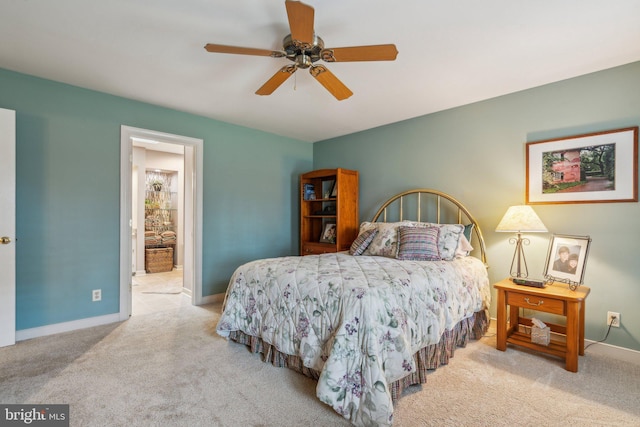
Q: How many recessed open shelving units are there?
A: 1